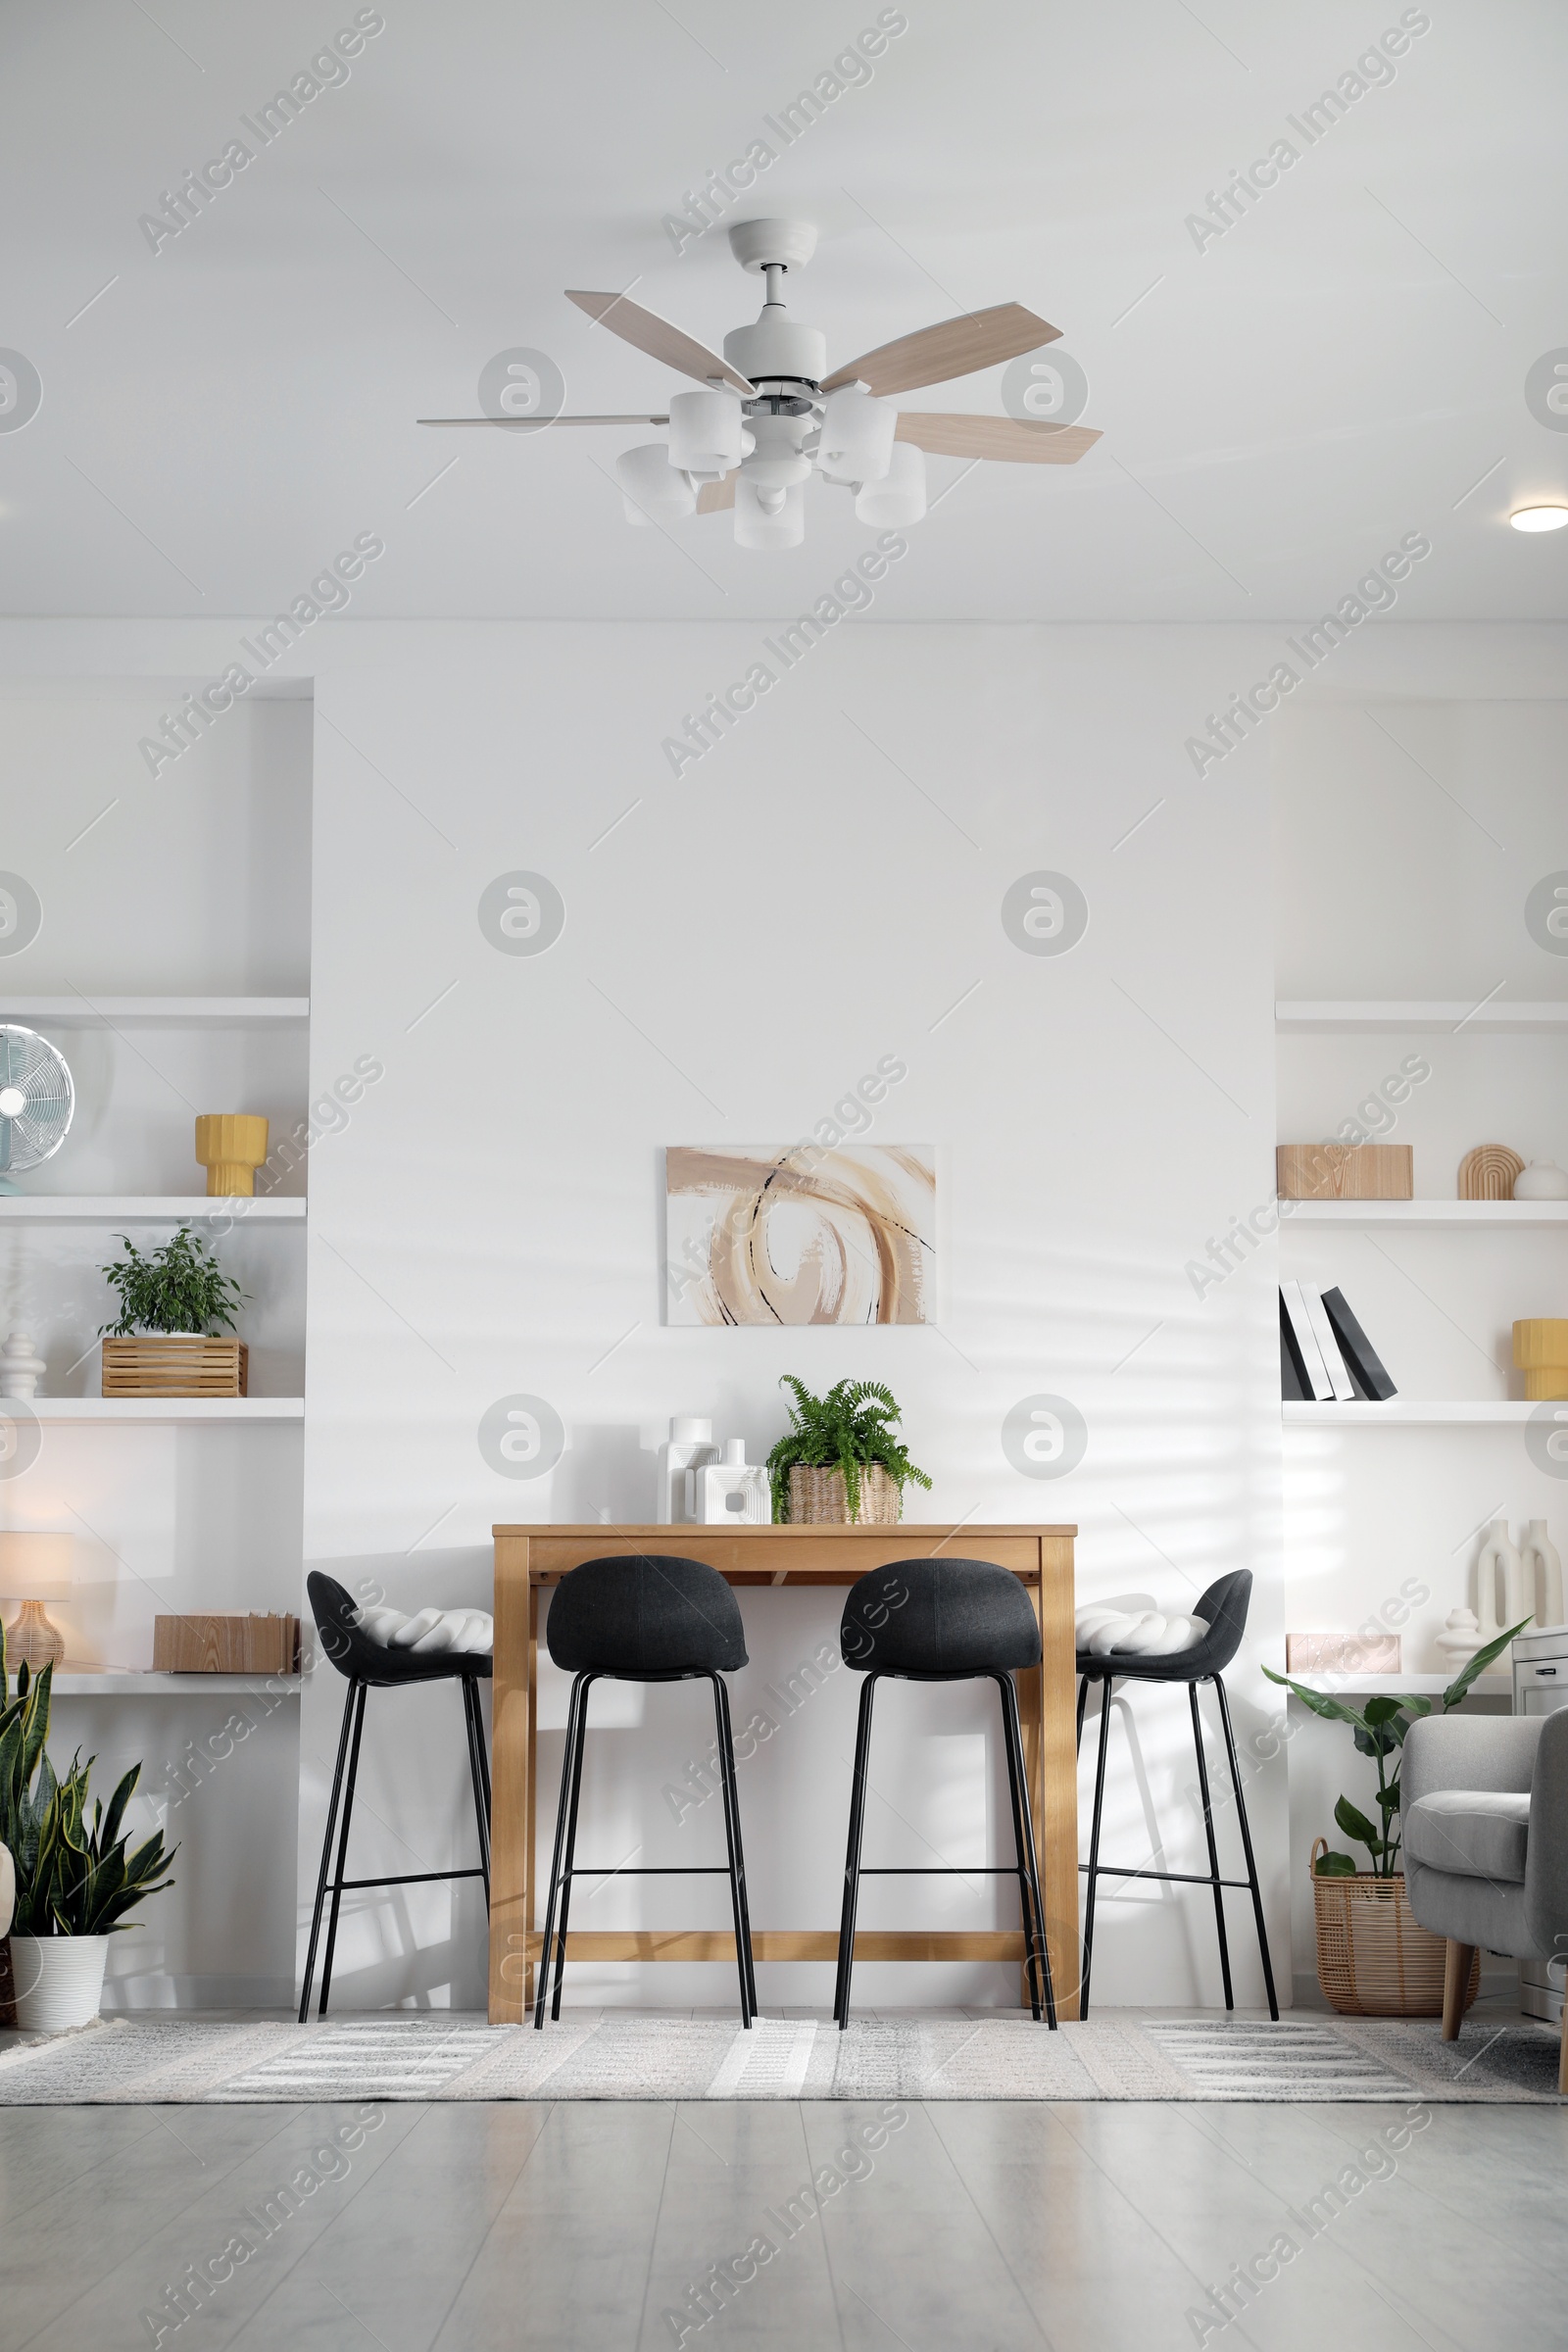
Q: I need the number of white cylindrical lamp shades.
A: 5